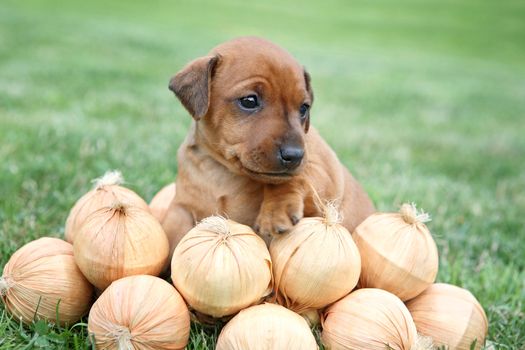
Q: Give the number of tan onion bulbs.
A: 11